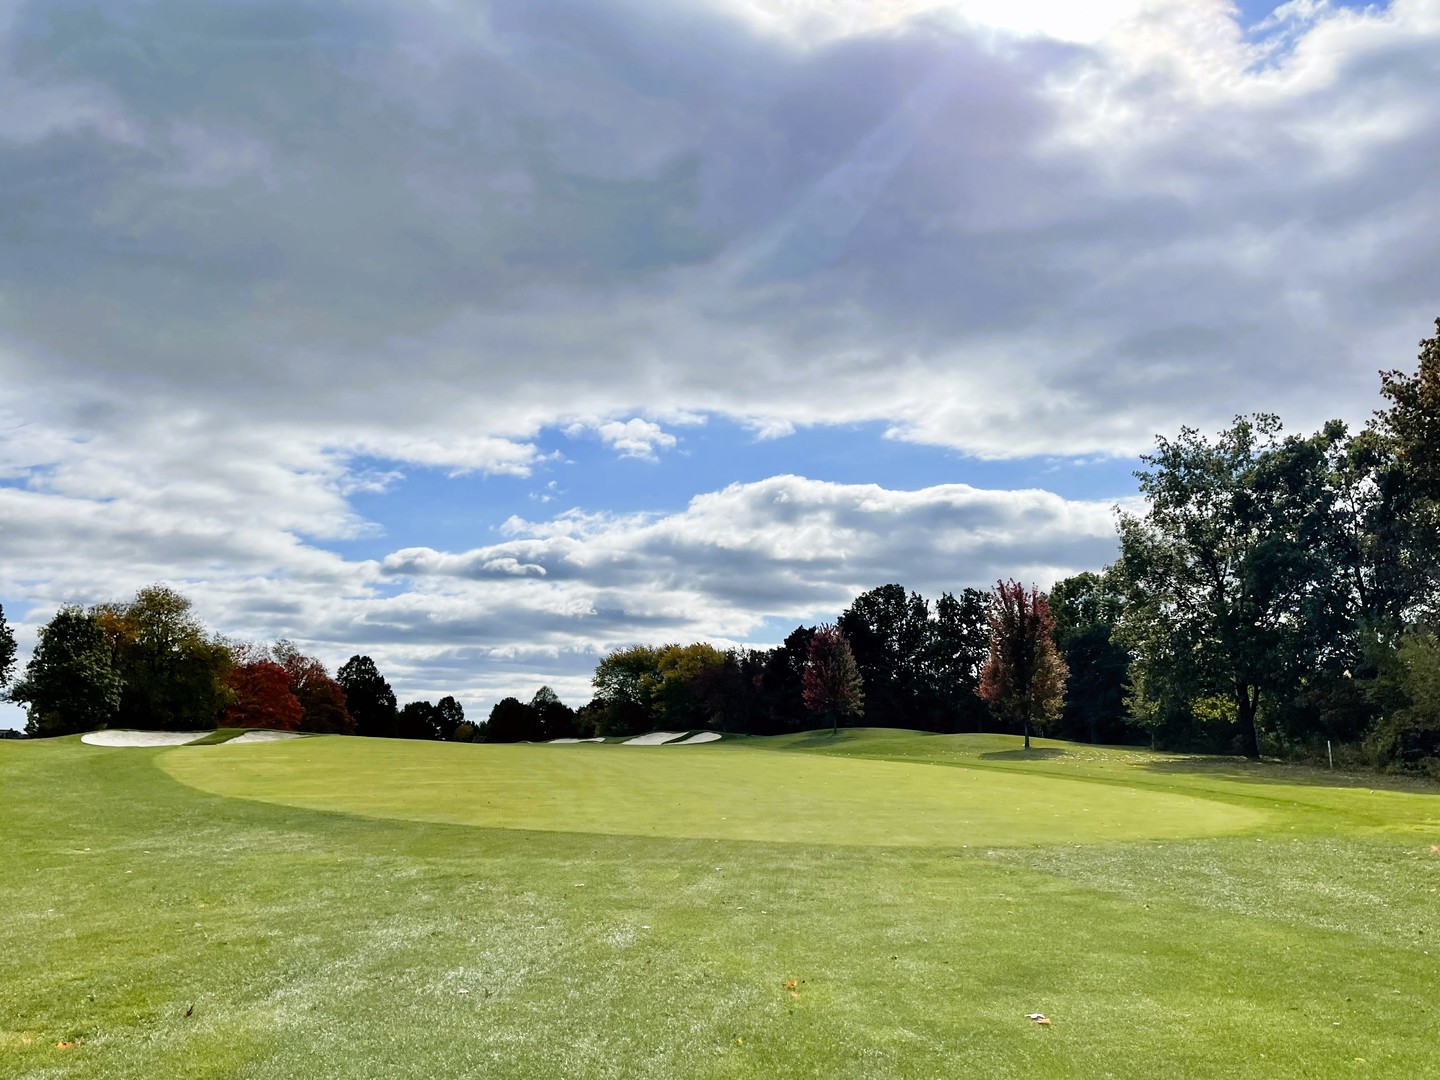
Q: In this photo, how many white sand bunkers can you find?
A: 5